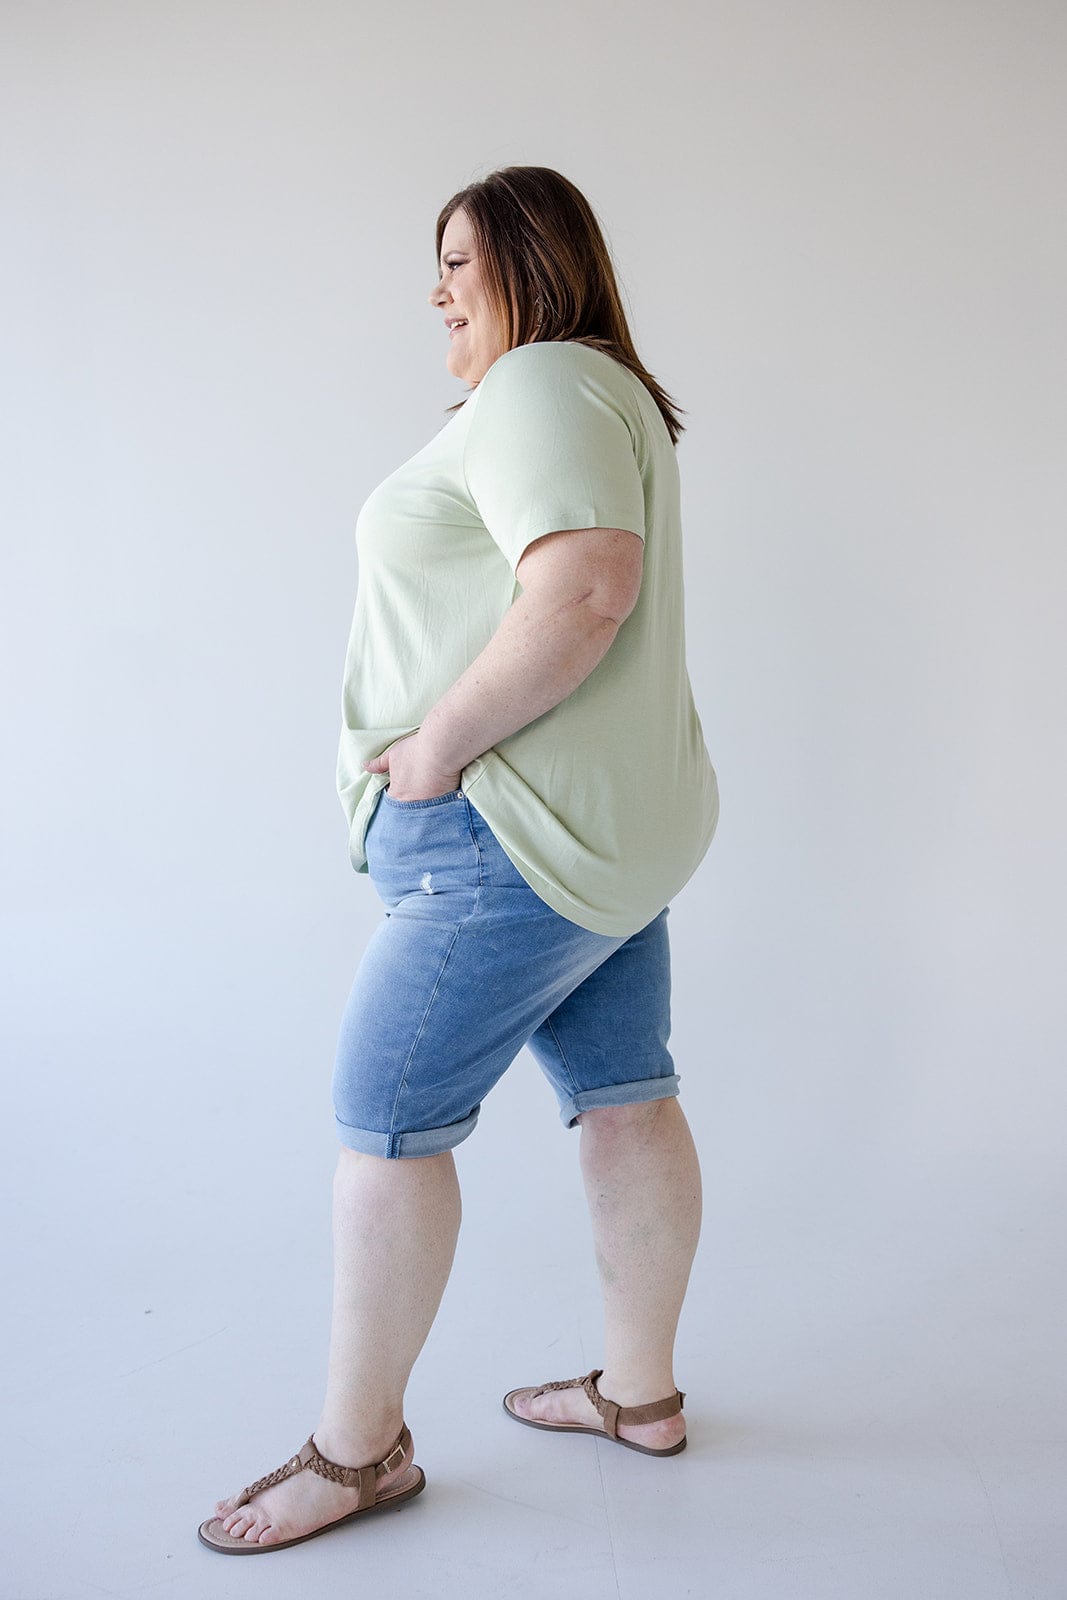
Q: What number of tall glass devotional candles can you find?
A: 0